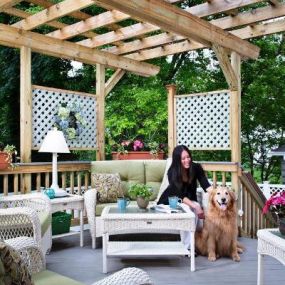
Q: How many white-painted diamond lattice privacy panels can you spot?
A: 2